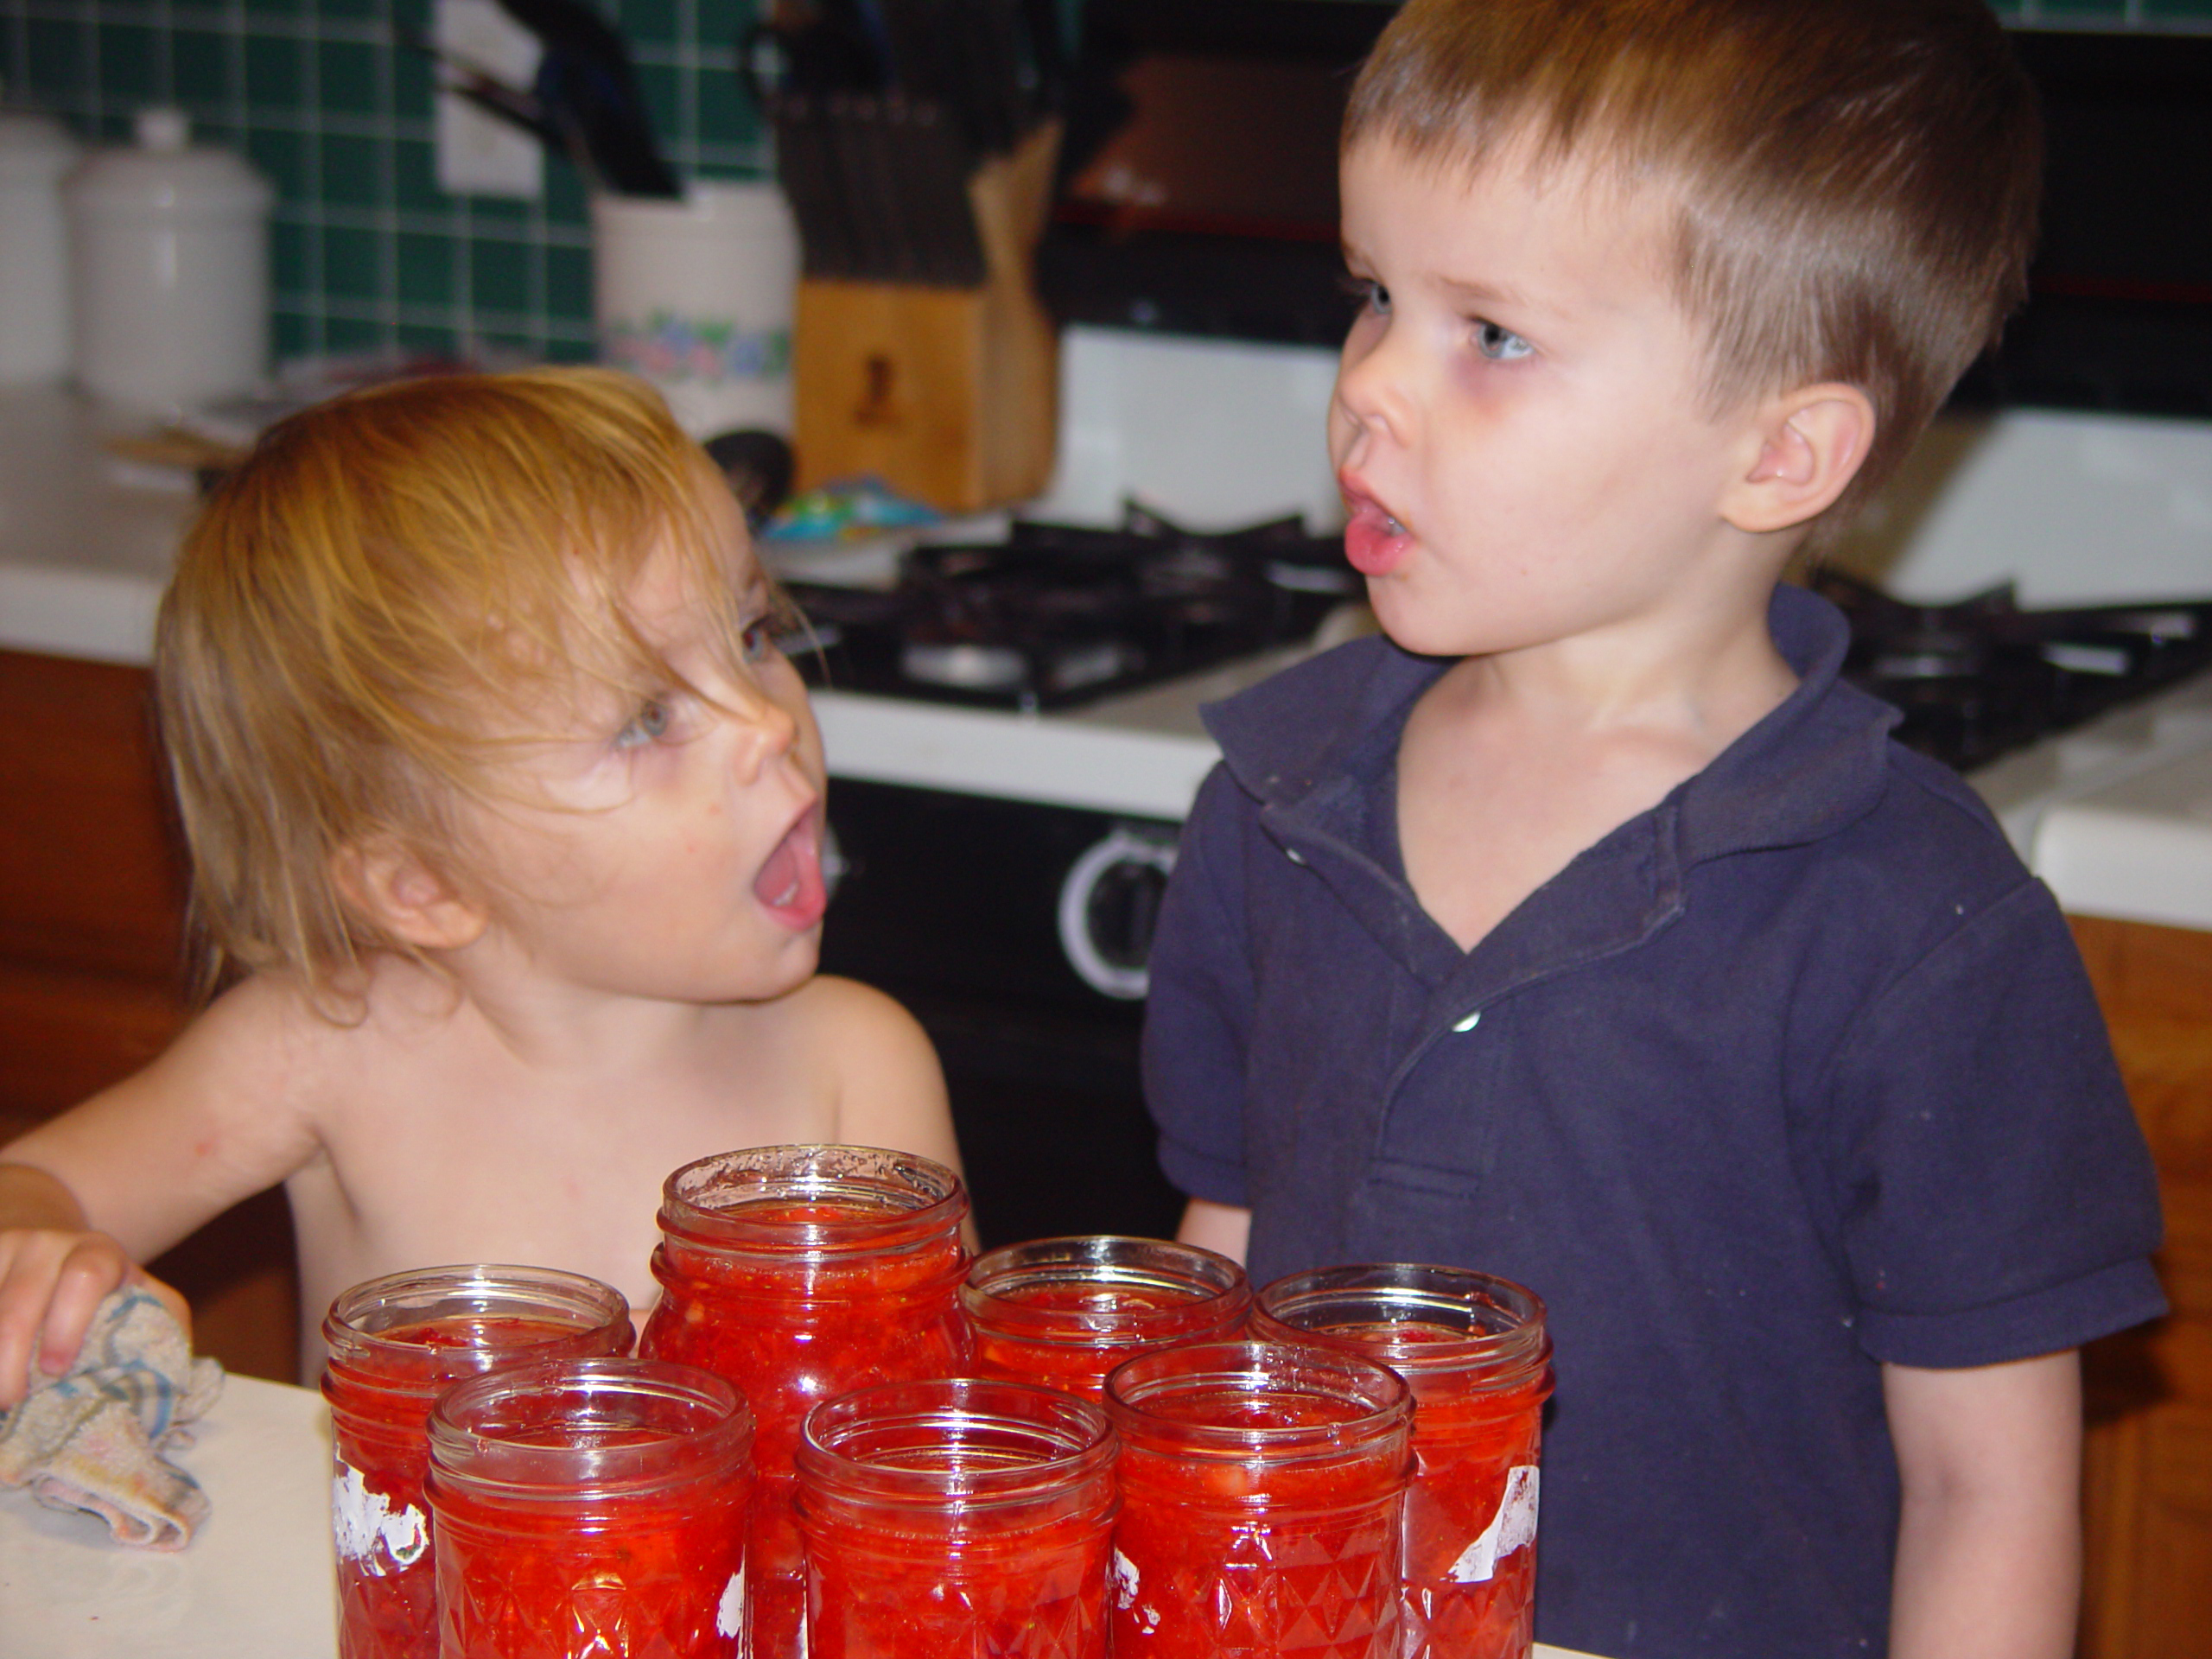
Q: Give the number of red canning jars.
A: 7